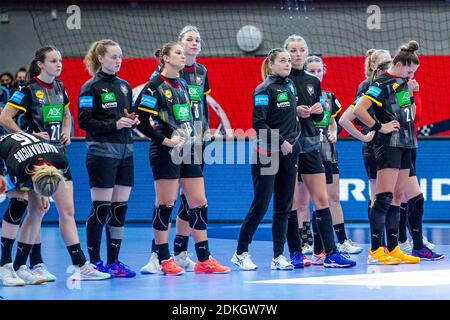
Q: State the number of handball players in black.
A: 11